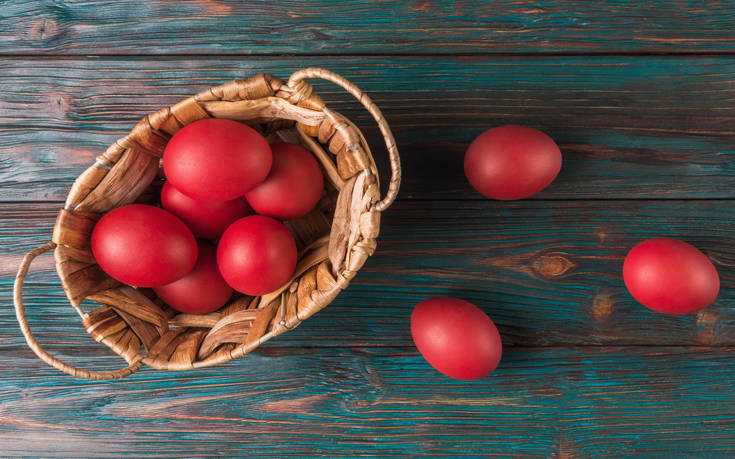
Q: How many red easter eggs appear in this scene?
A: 9